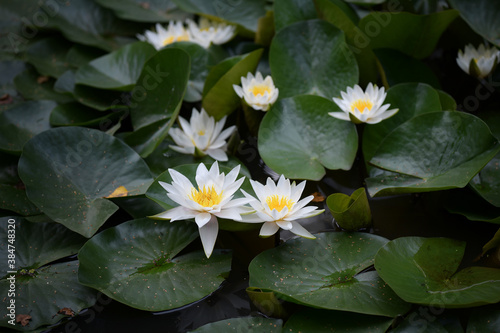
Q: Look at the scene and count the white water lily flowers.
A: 8